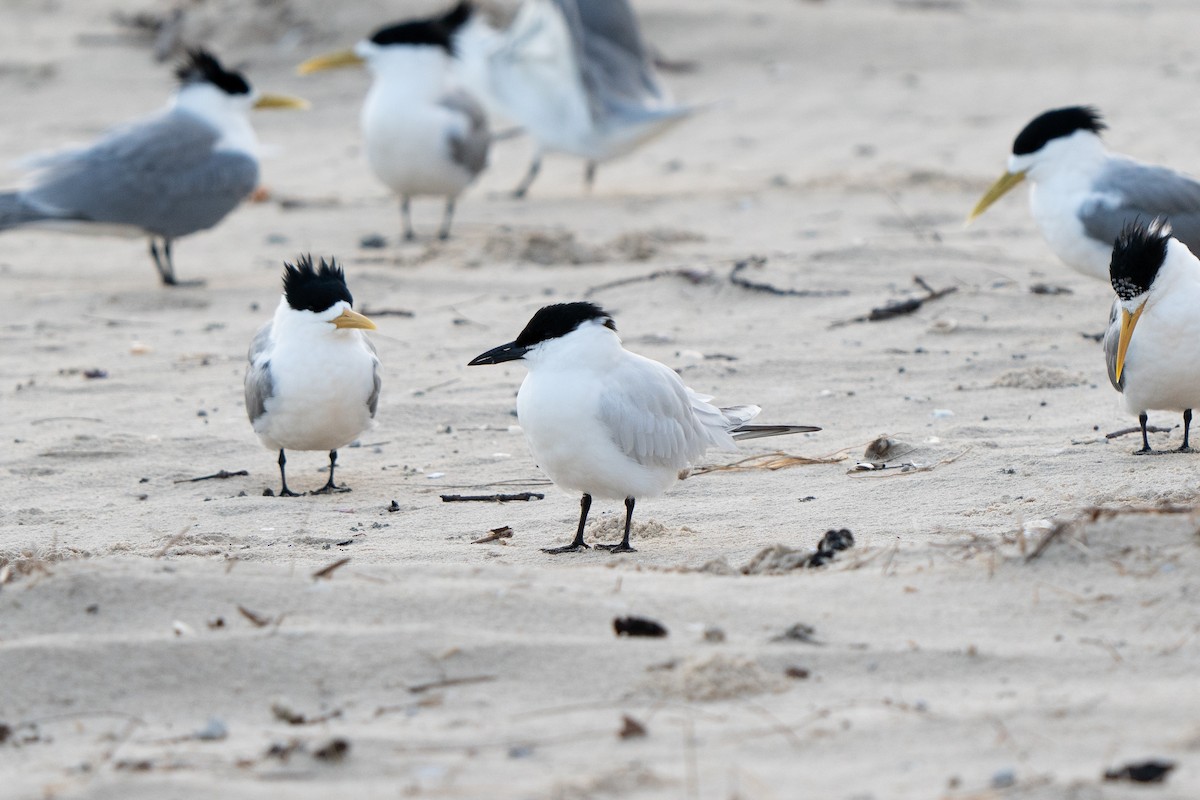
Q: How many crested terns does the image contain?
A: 6